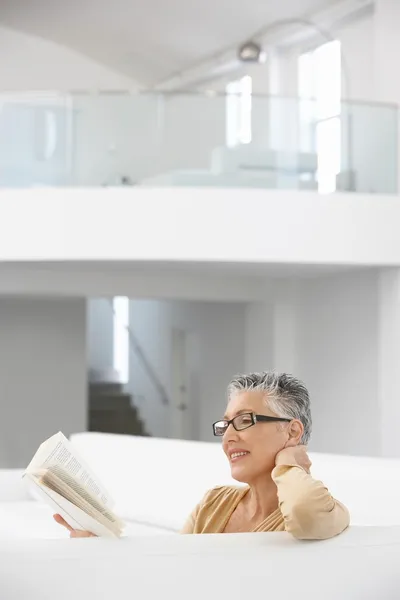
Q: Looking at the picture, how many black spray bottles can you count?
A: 0